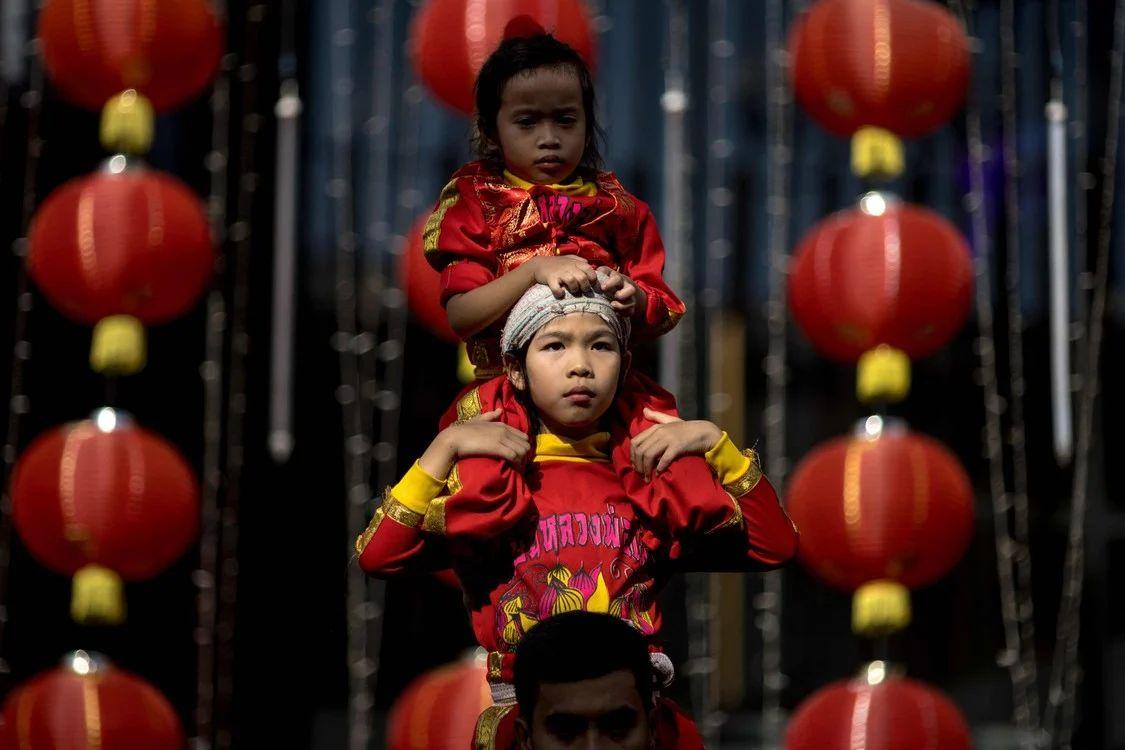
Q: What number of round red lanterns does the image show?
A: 11